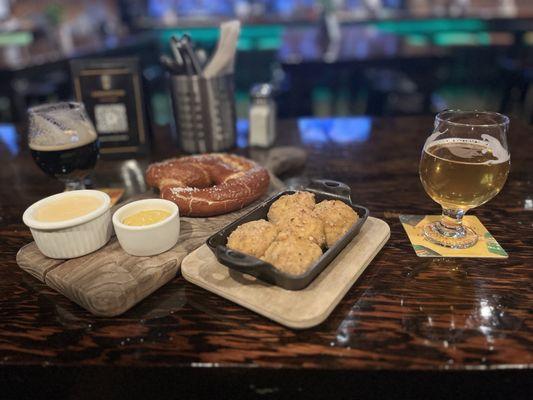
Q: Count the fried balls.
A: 5